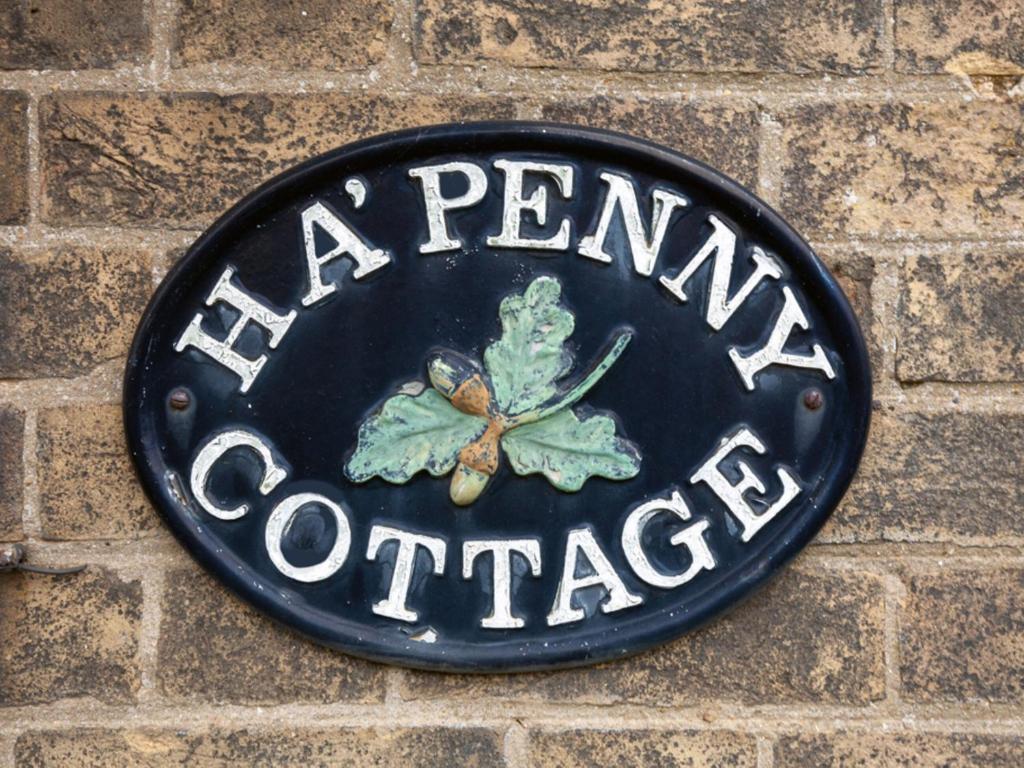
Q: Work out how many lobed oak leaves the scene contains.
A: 3